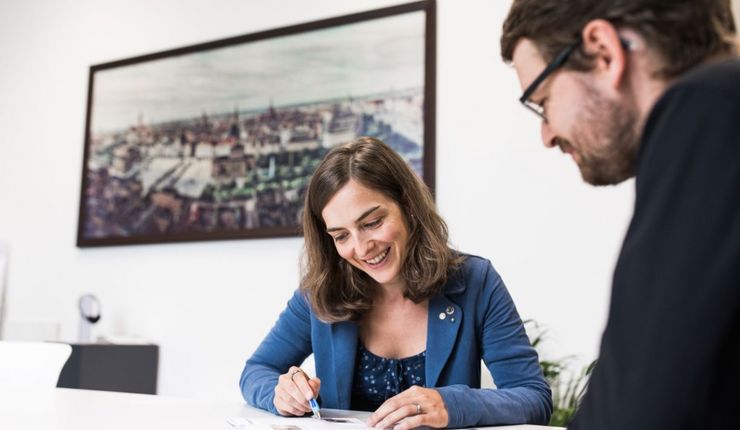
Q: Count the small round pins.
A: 3